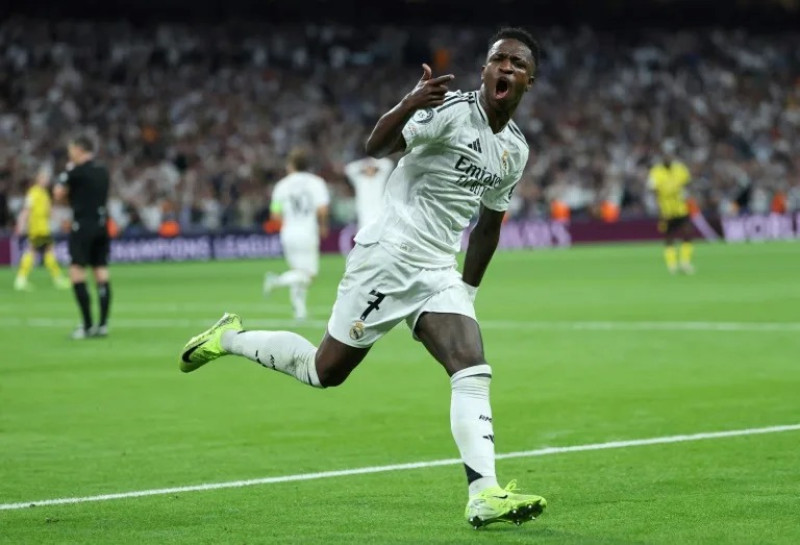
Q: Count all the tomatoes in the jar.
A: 0